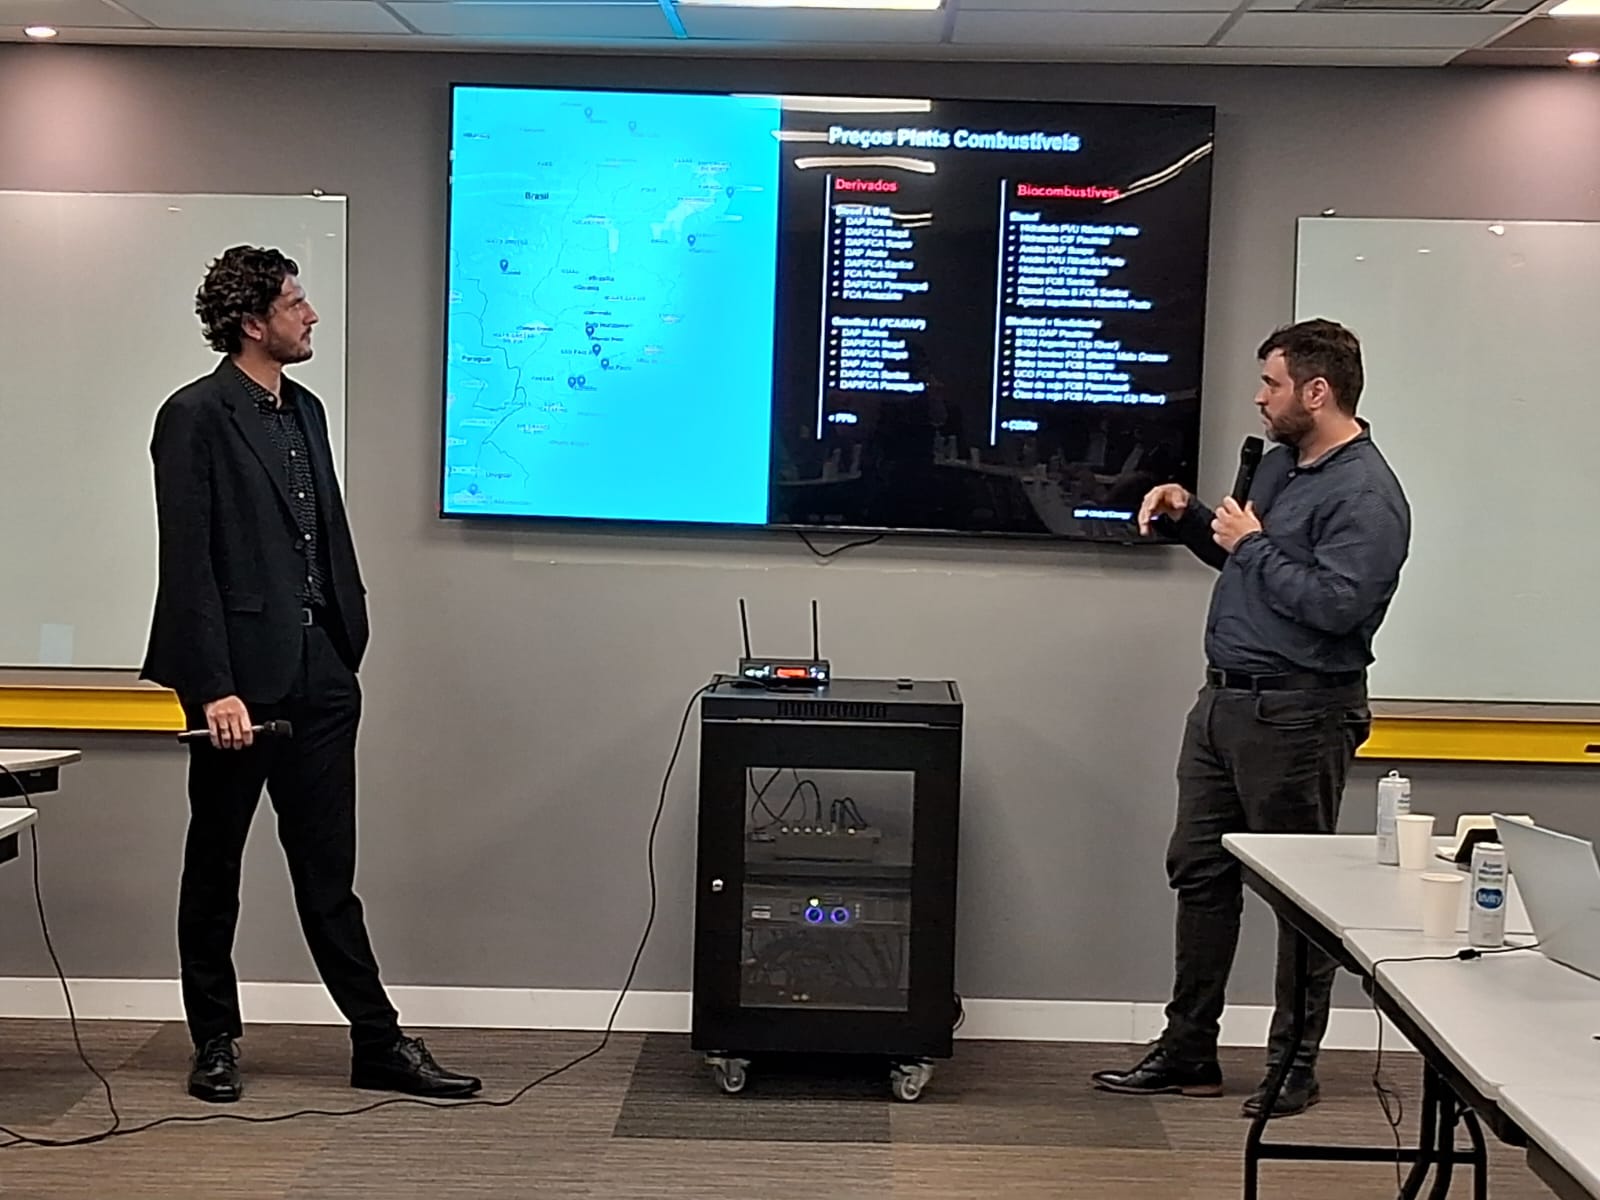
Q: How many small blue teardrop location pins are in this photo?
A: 11